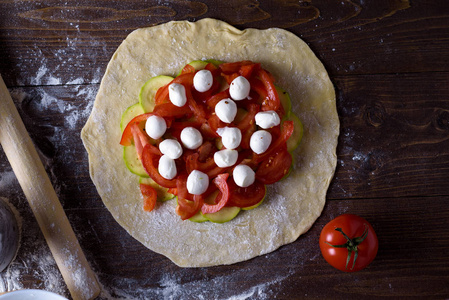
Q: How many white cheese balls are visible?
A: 14